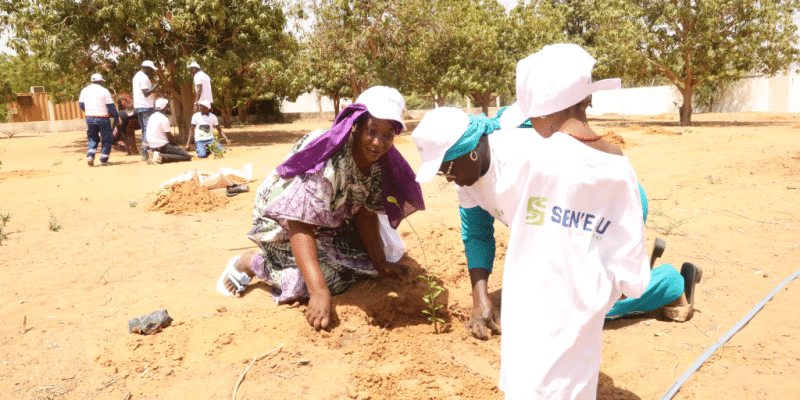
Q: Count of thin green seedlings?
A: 1